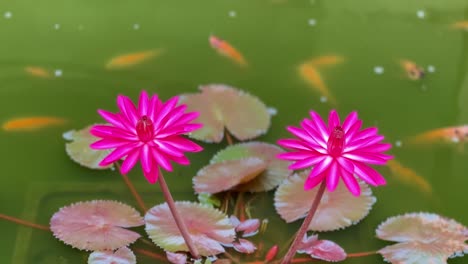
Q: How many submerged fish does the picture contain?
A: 10